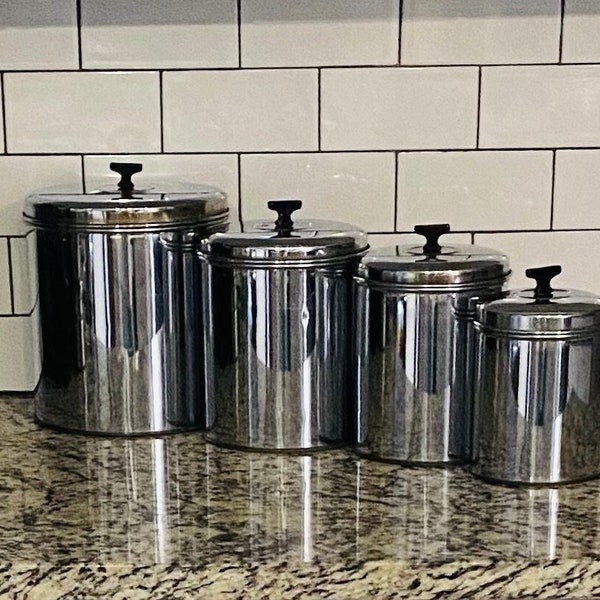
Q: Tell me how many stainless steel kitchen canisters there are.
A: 4